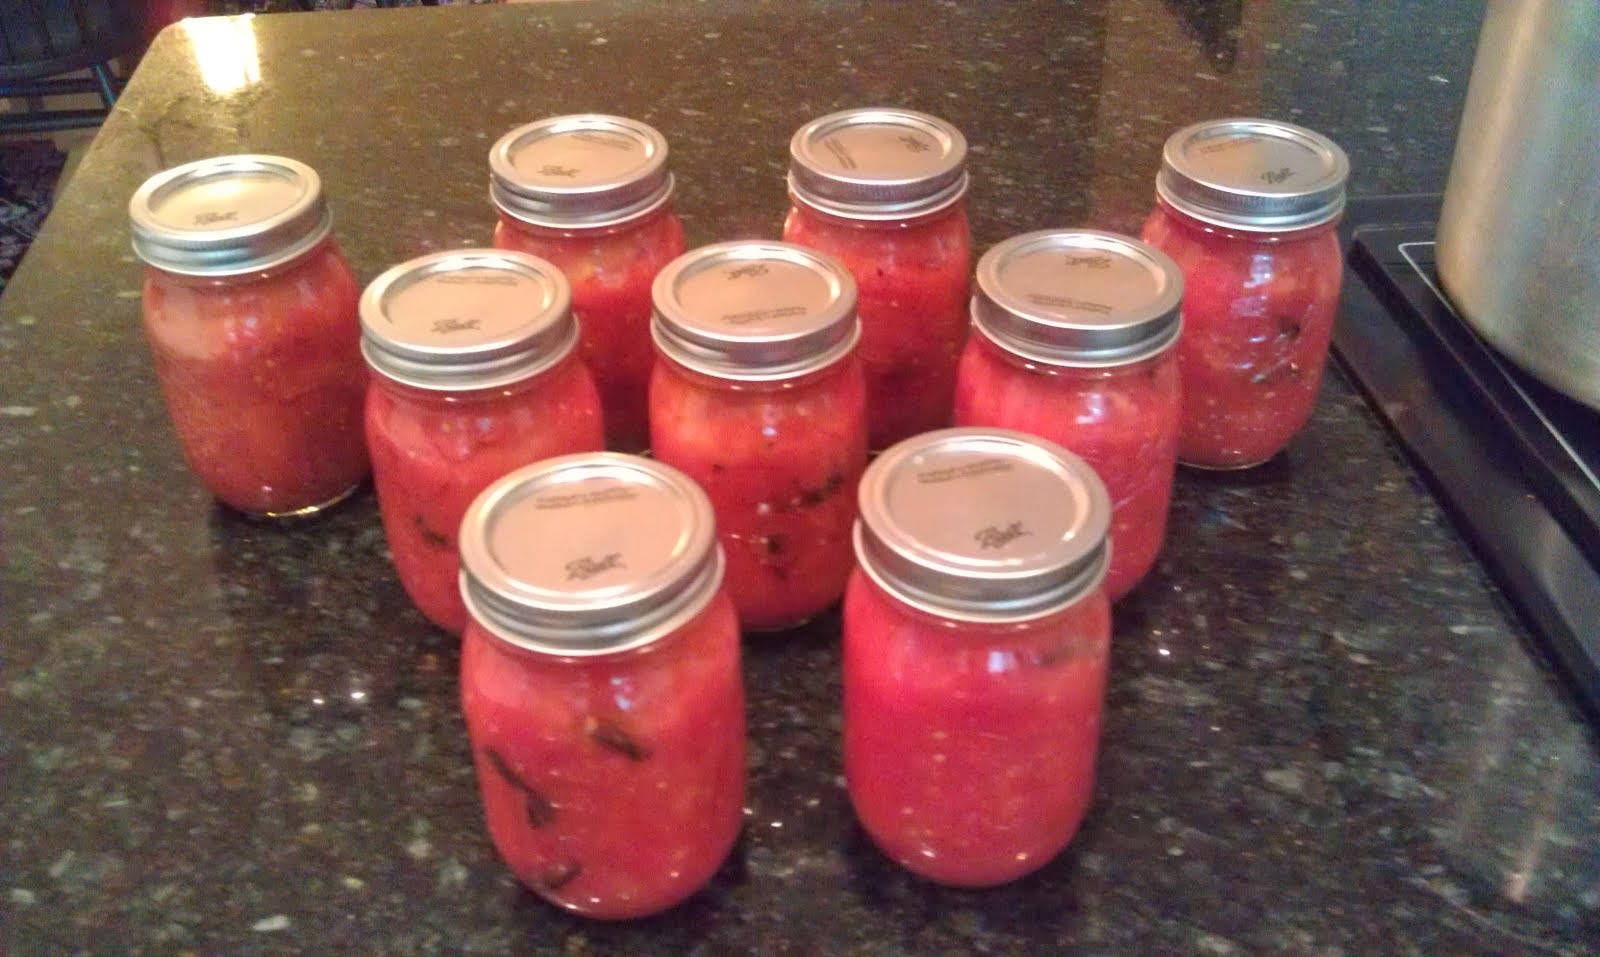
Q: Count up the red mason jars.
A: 9